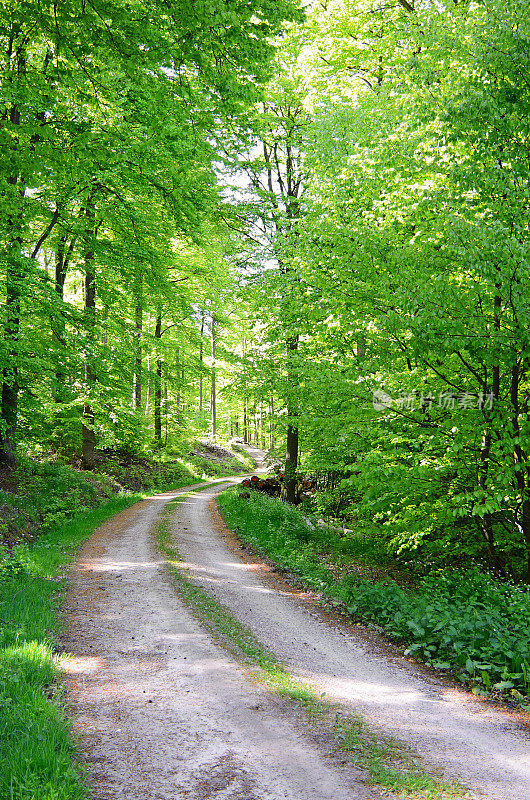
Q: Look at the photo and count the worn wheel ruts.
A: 2